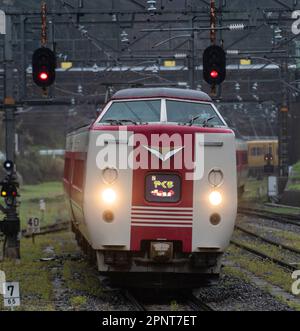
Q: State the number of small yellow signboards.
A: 3